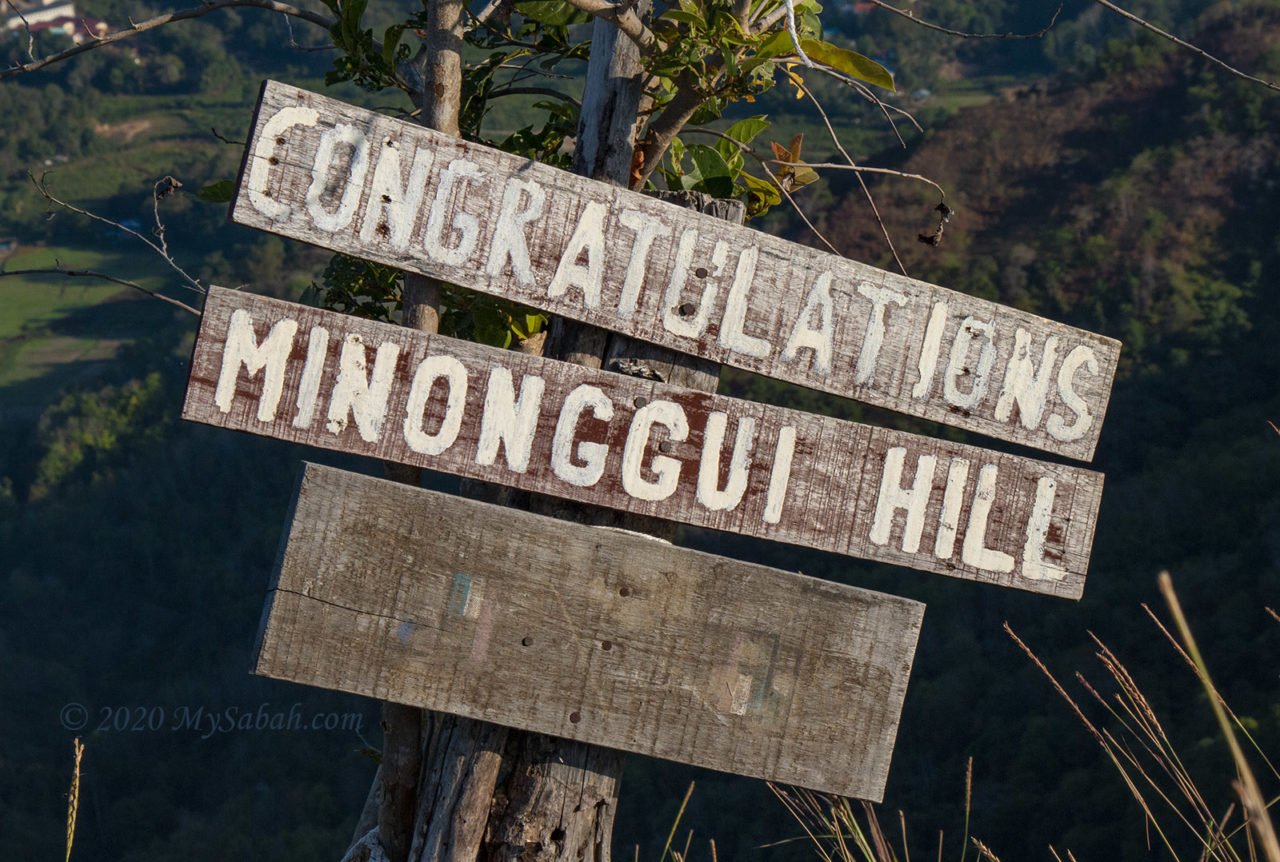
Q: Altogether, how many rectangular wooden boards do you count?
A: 3